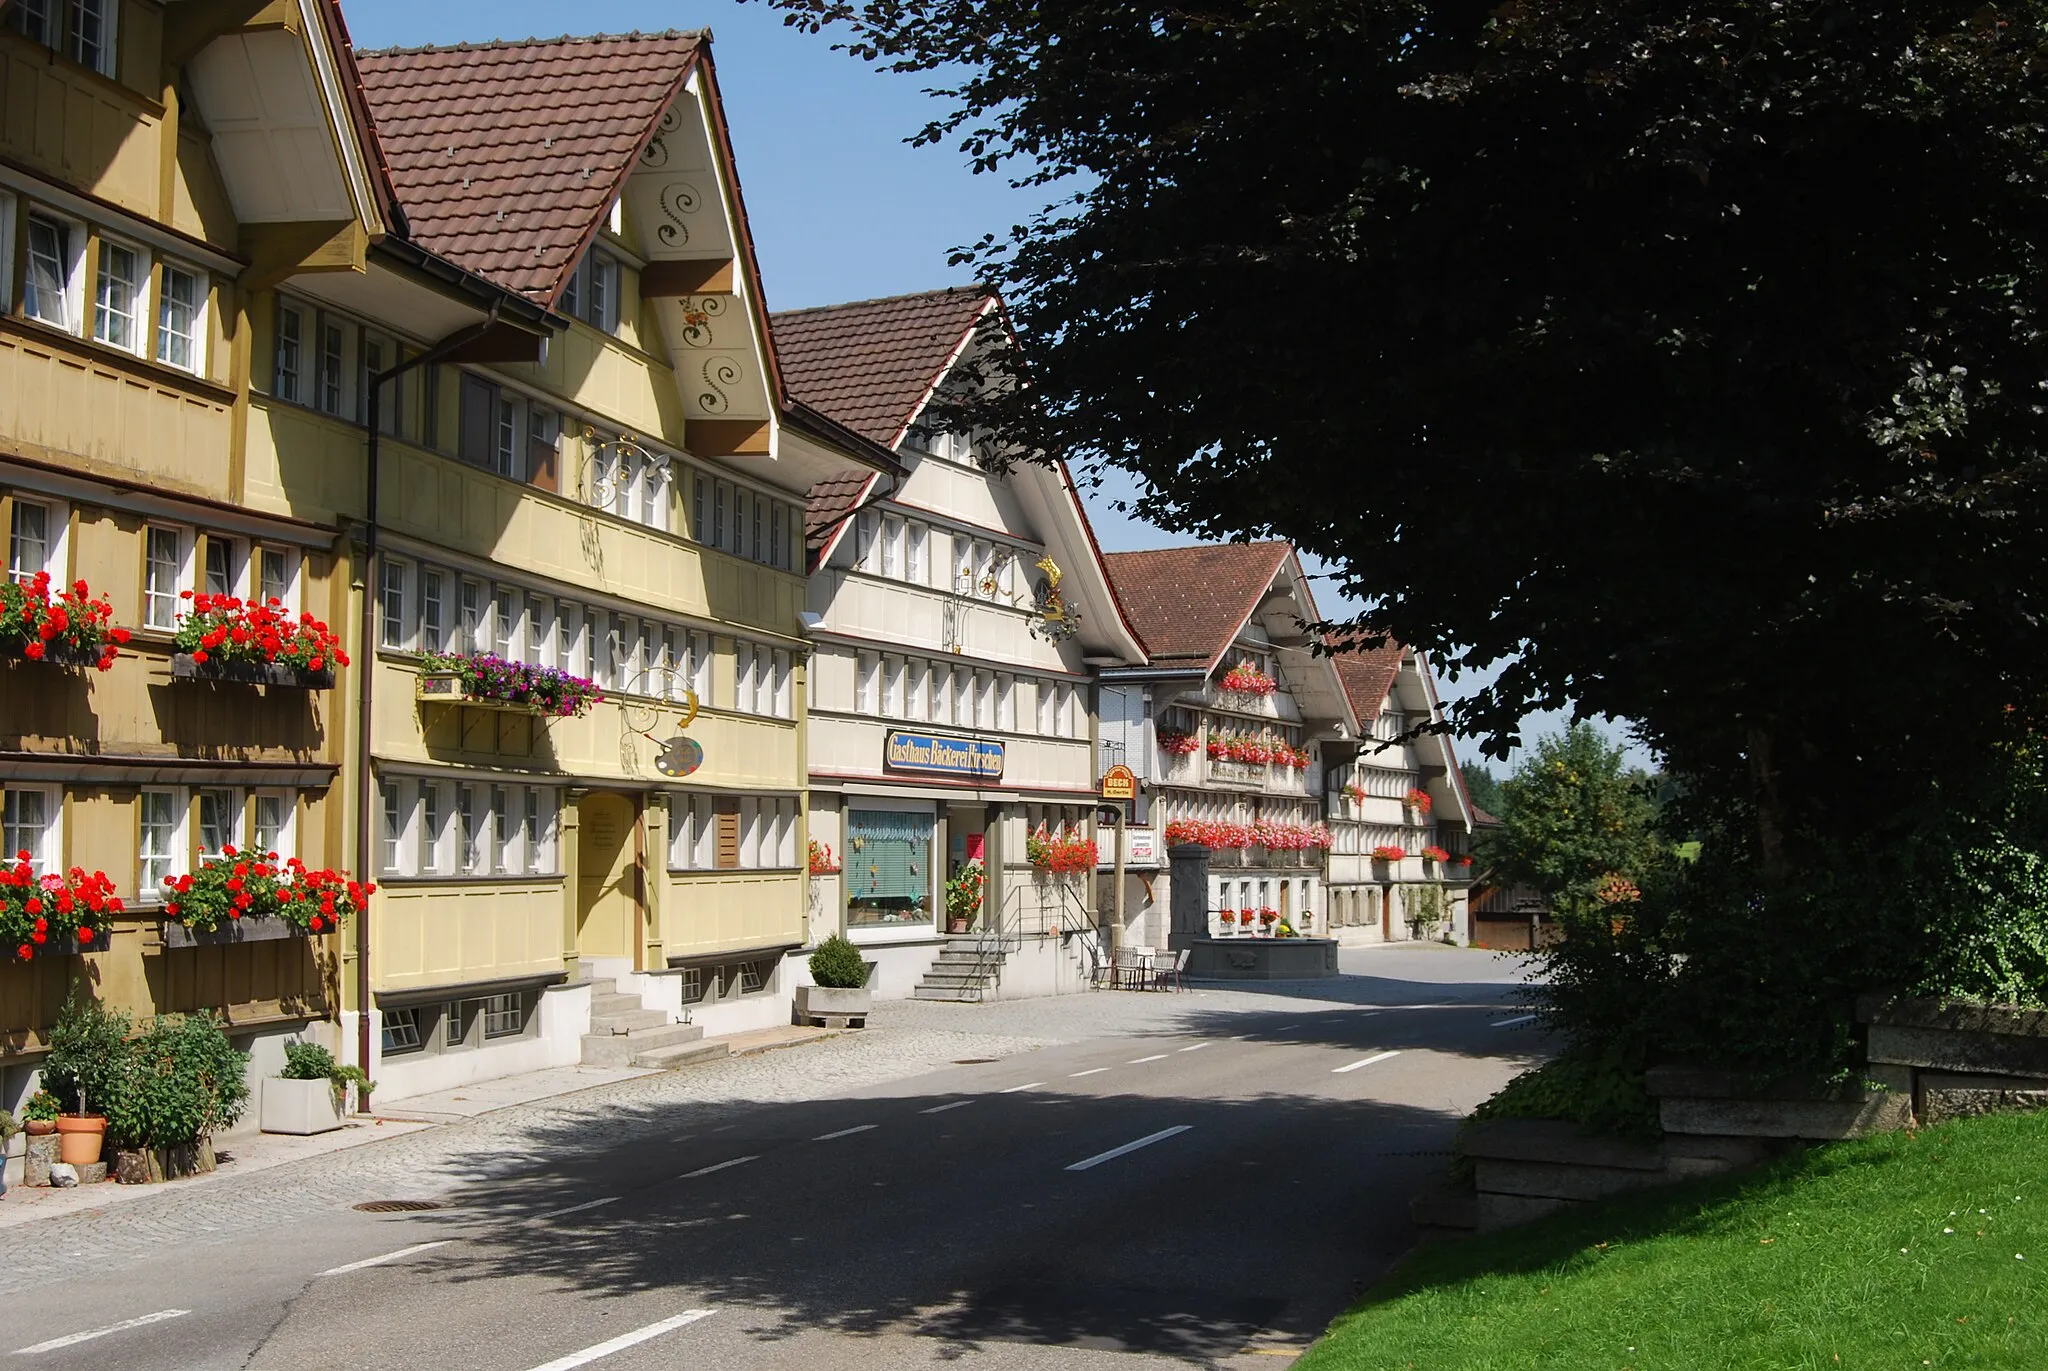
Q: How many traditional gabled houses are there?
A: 5